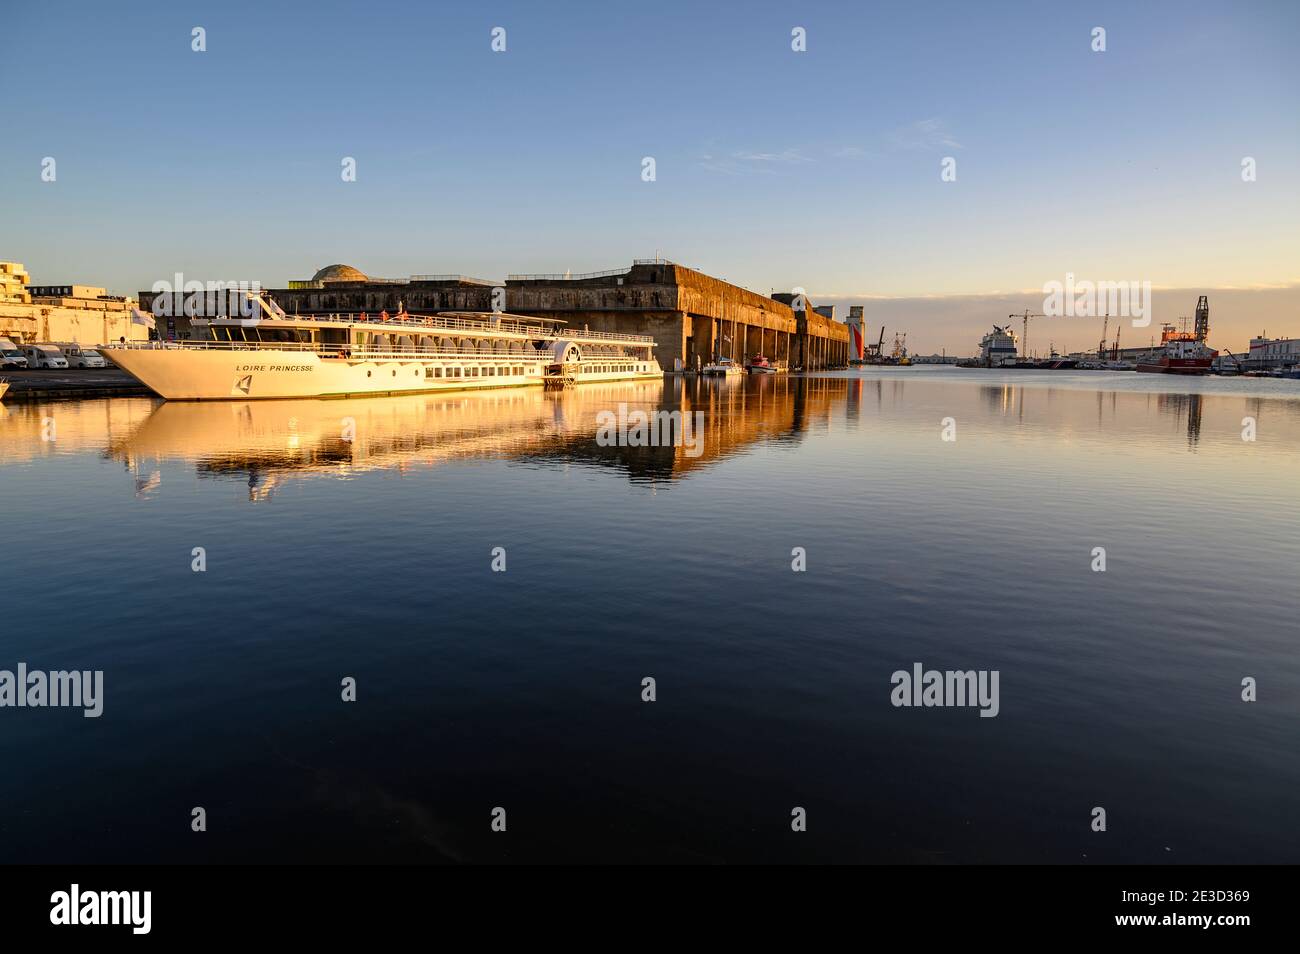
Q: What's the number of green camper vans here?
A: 0